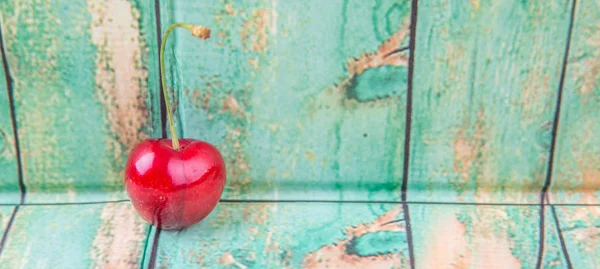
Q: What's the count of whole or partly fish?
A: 0